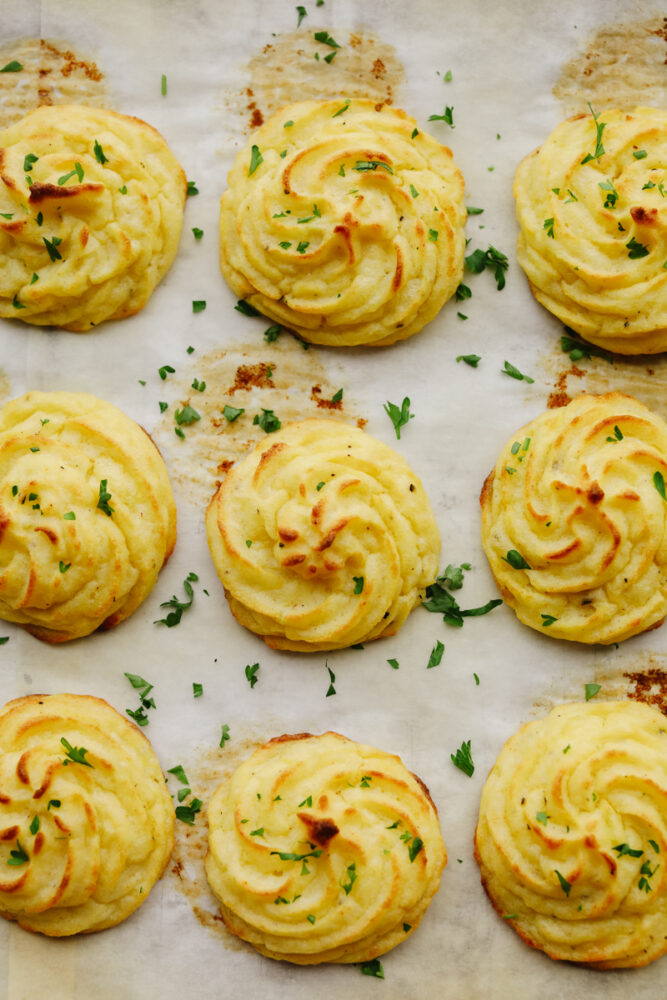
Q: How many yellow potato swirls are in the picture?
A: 9